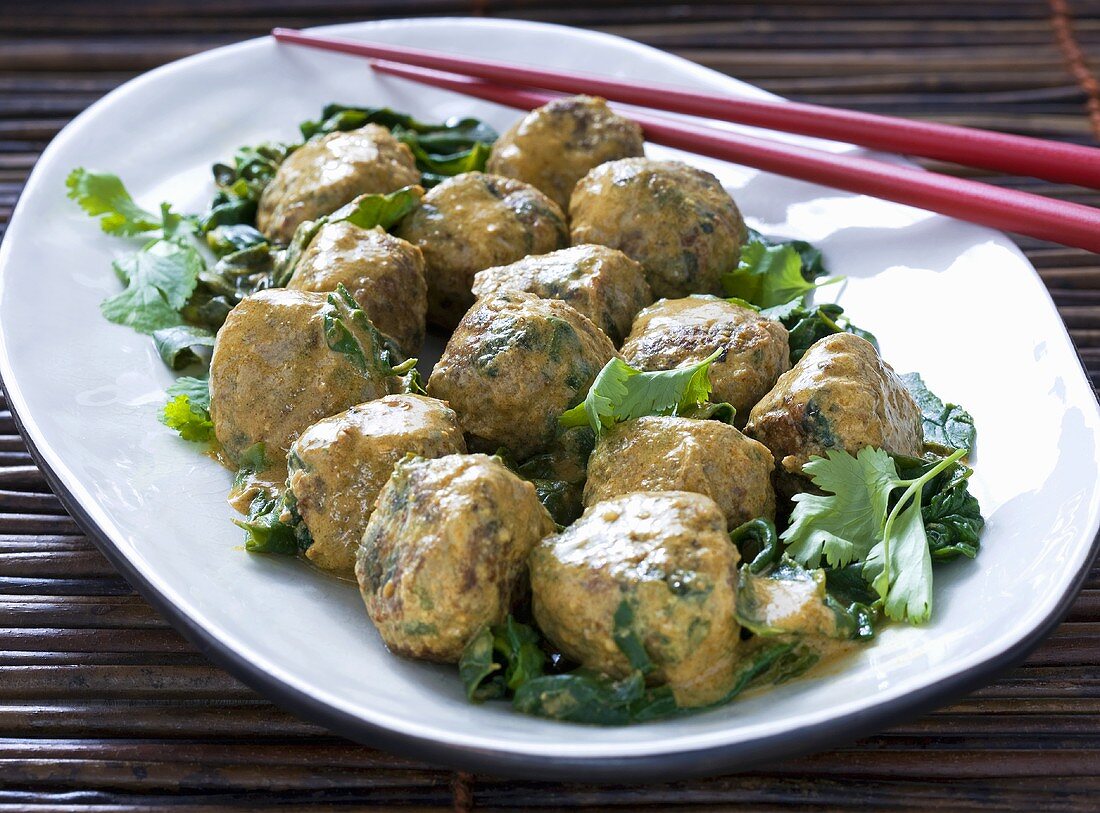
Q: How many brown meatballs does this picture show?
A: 14